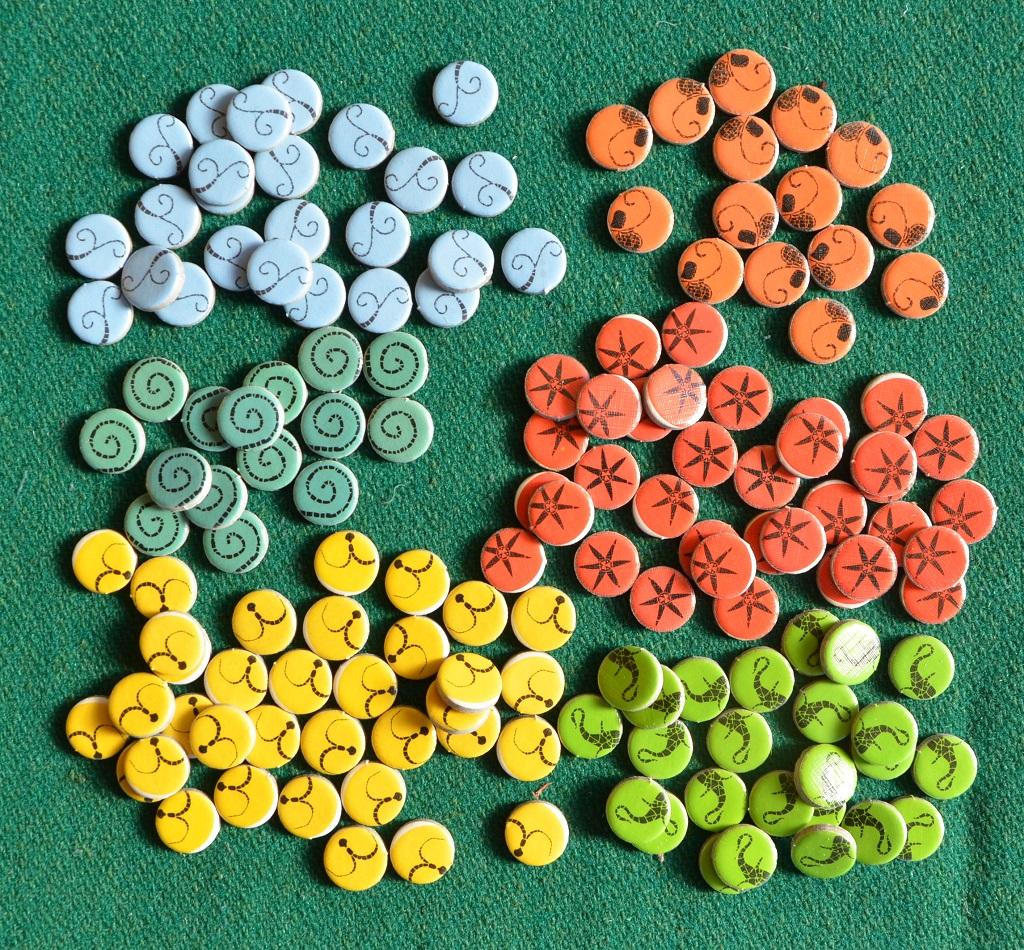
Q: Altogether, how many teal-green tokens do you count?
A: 15